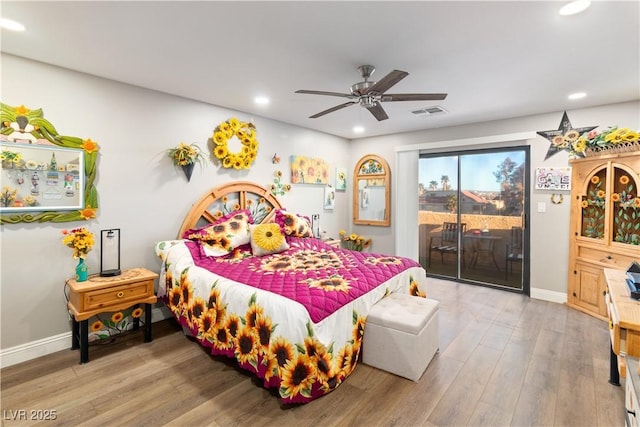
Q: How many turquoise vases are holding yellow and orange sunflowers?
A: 1